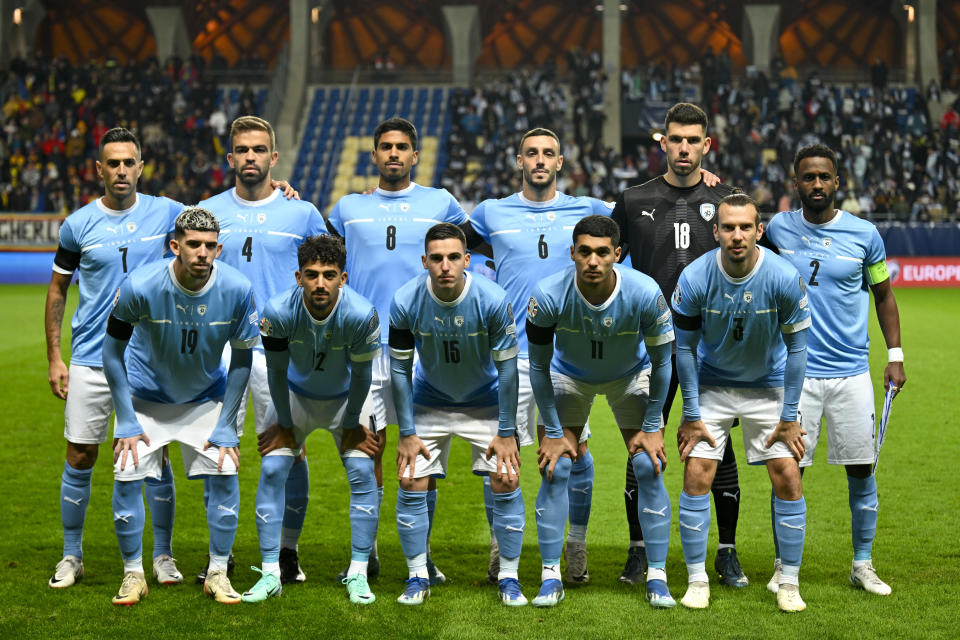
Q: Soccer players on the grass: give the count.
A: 11